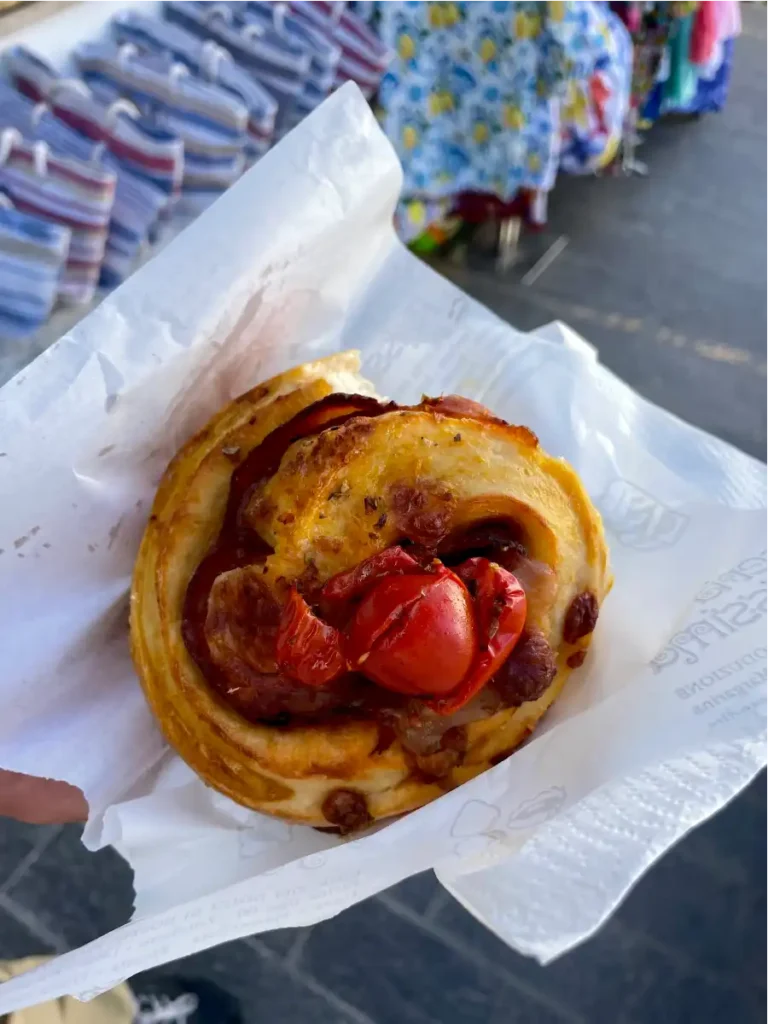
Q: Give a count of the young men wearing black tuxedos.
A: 0